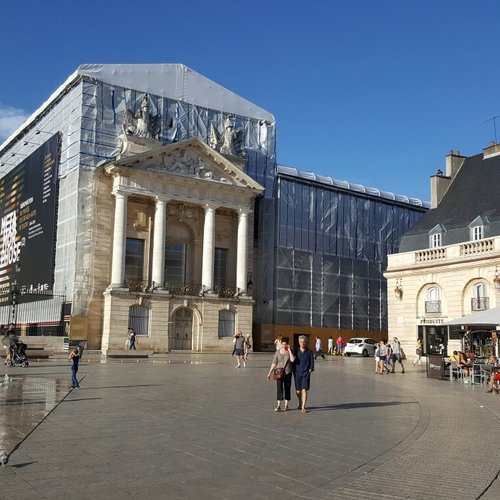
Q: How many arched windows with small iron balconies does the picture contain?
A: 2